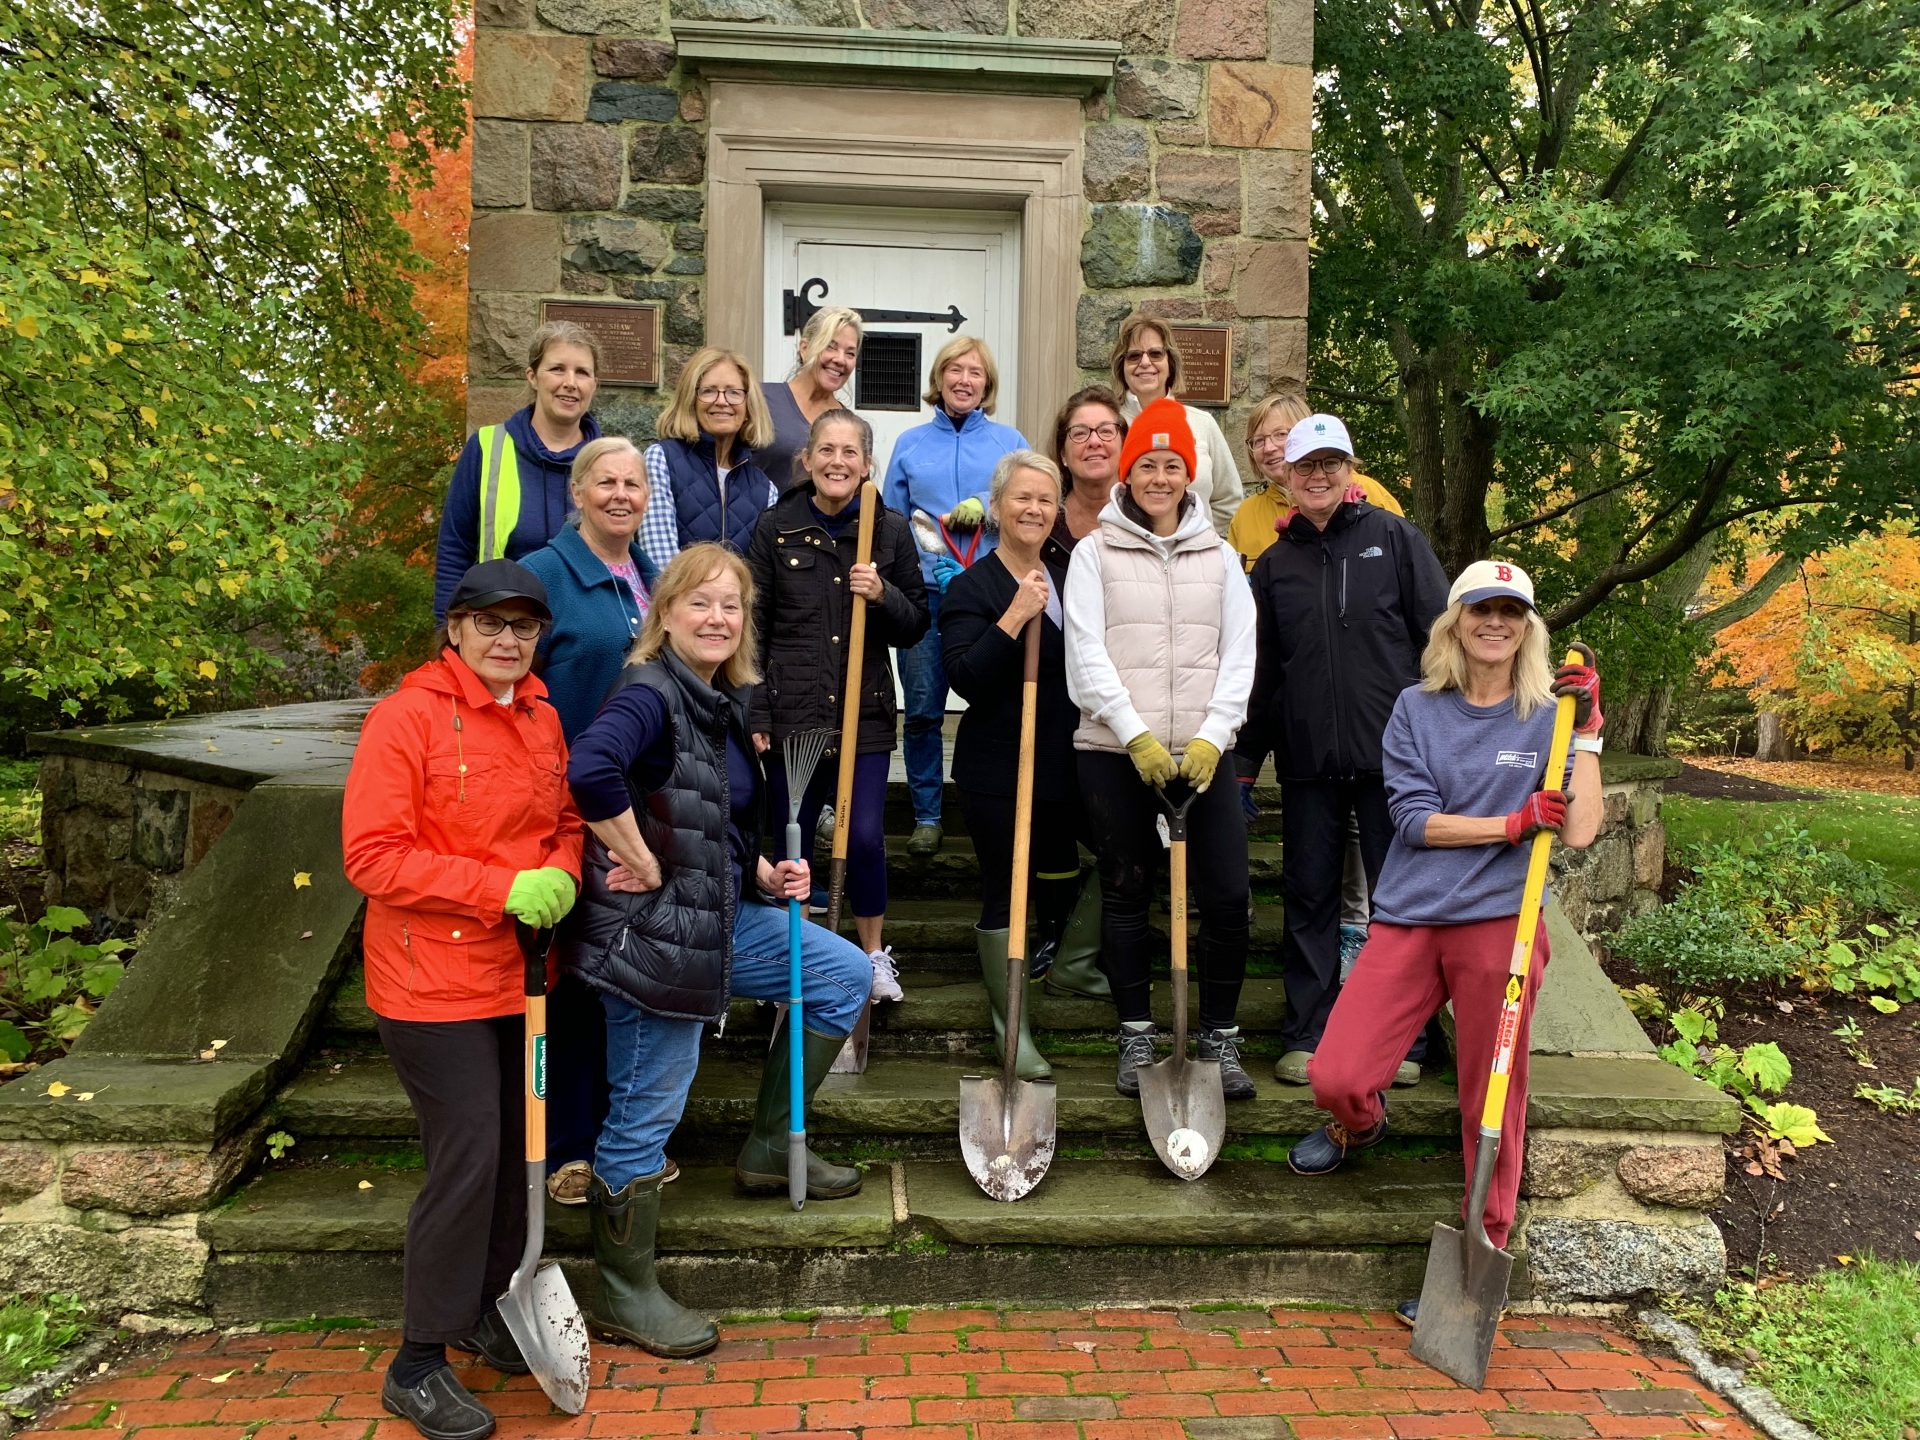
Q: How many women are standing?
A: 15